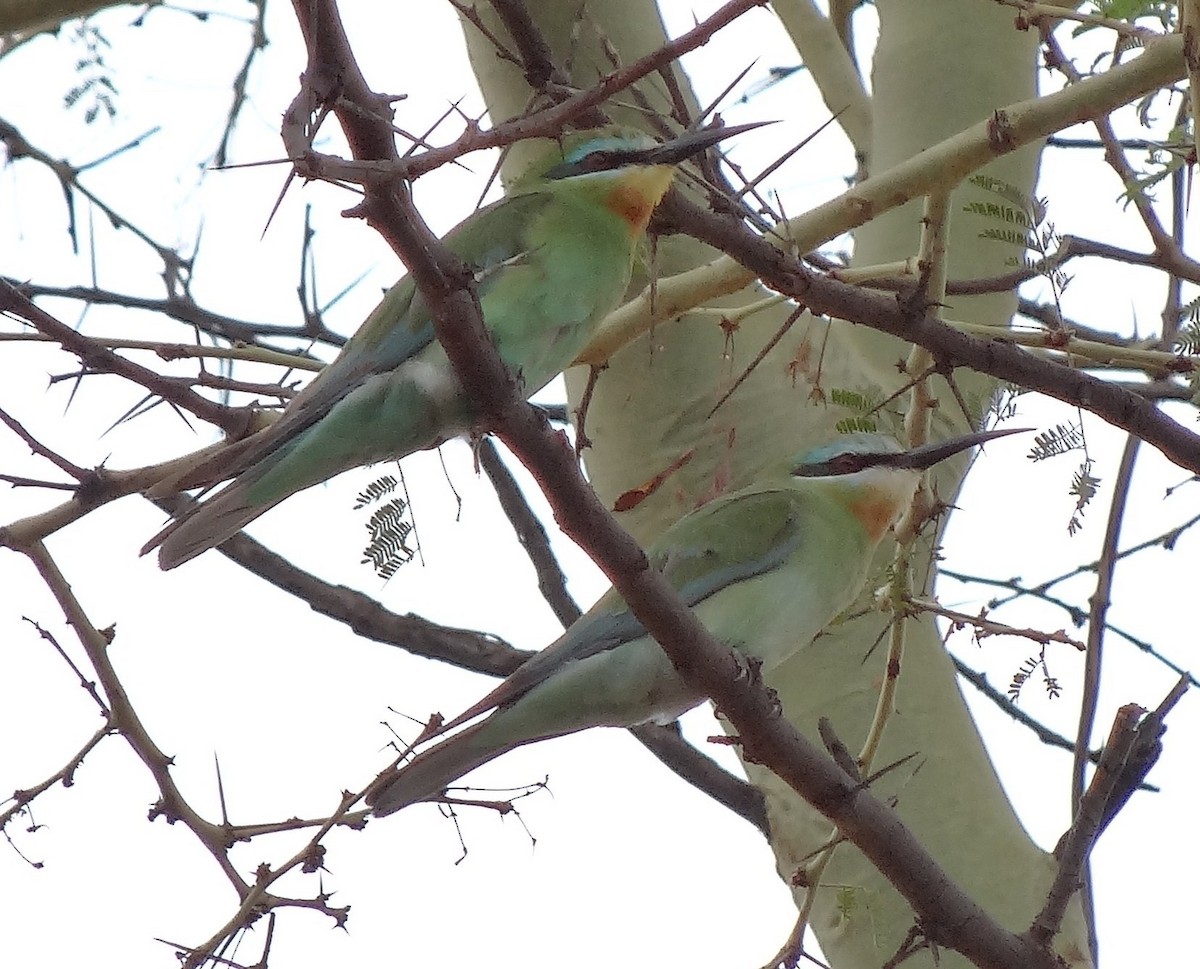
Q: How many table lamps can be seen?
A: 0